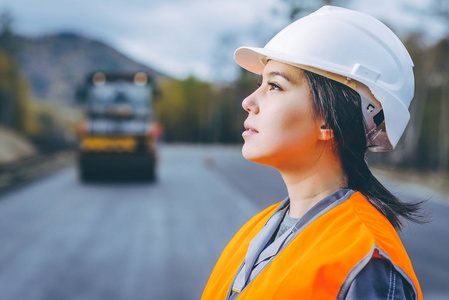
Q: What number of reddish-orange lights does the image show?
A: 2